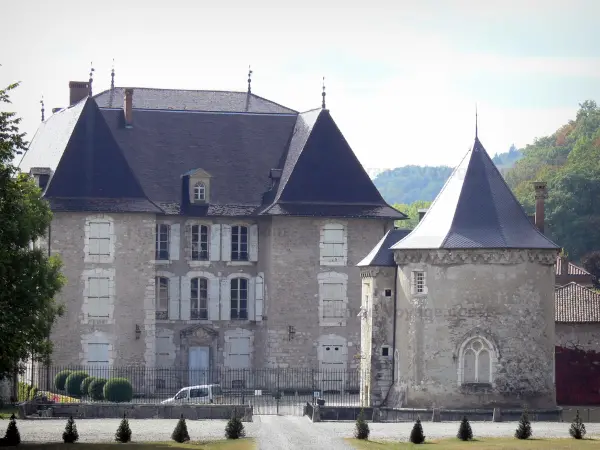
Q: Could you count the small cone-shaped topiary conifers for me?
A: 10